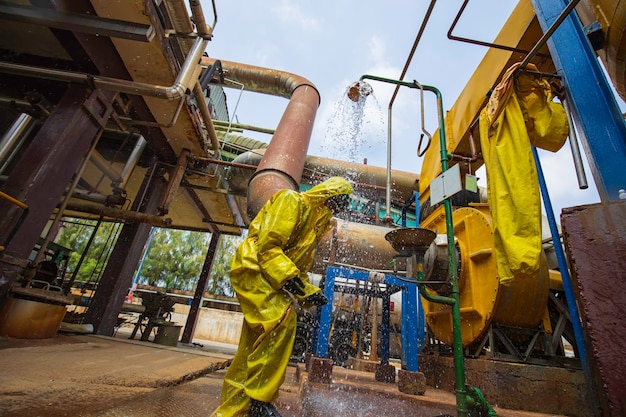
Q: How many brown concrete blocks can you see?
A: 3